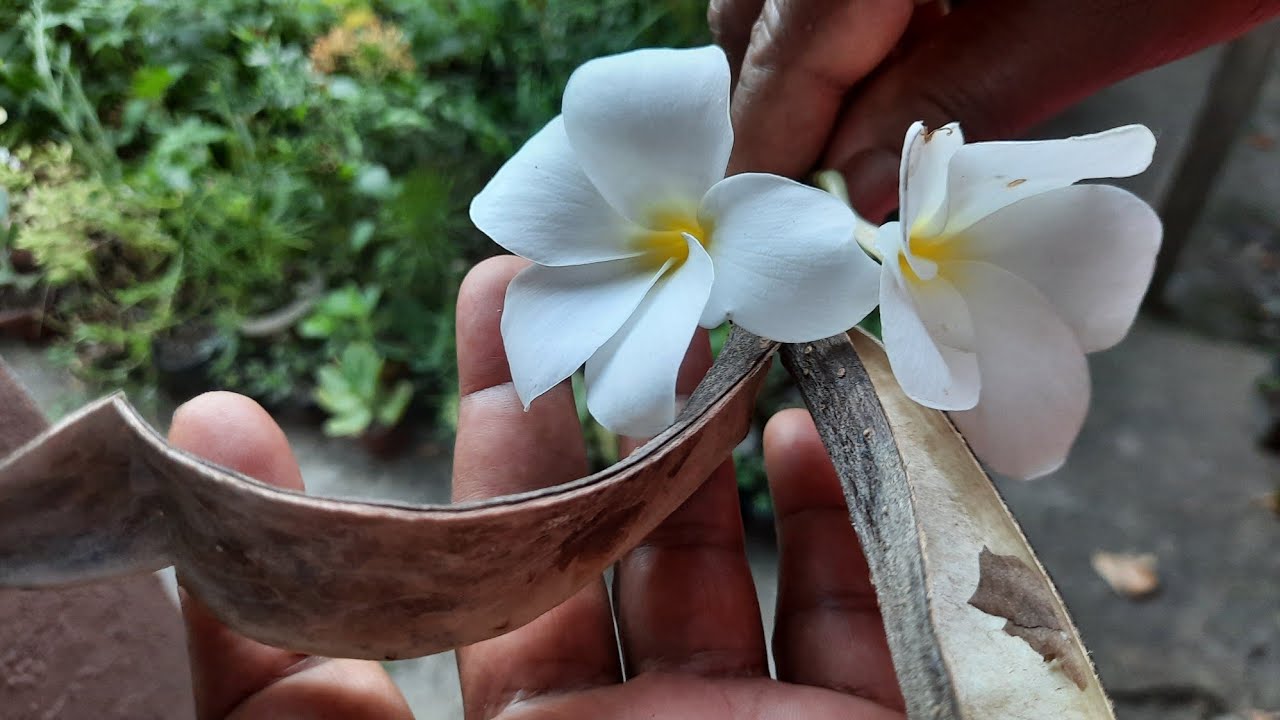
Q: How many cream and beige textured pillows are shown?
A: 0